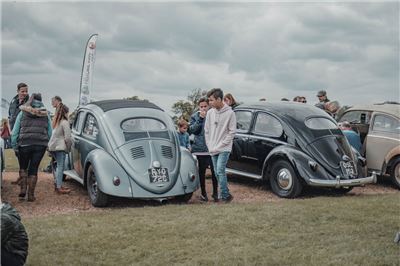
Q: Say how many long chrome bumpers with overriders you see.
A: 1